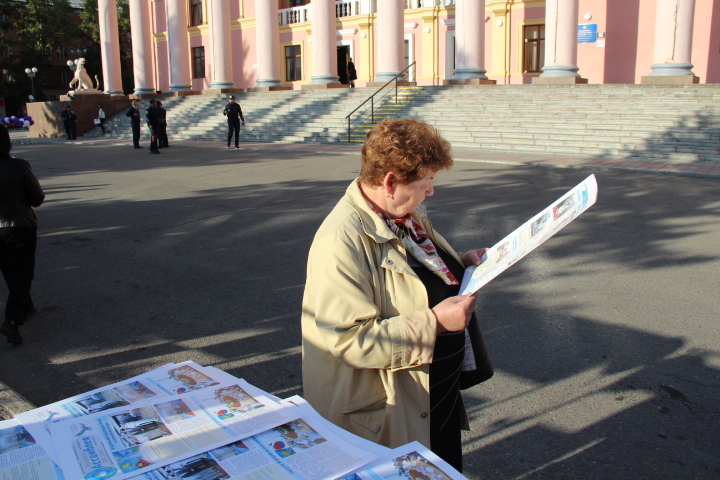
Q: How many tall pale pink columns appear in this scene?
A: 10